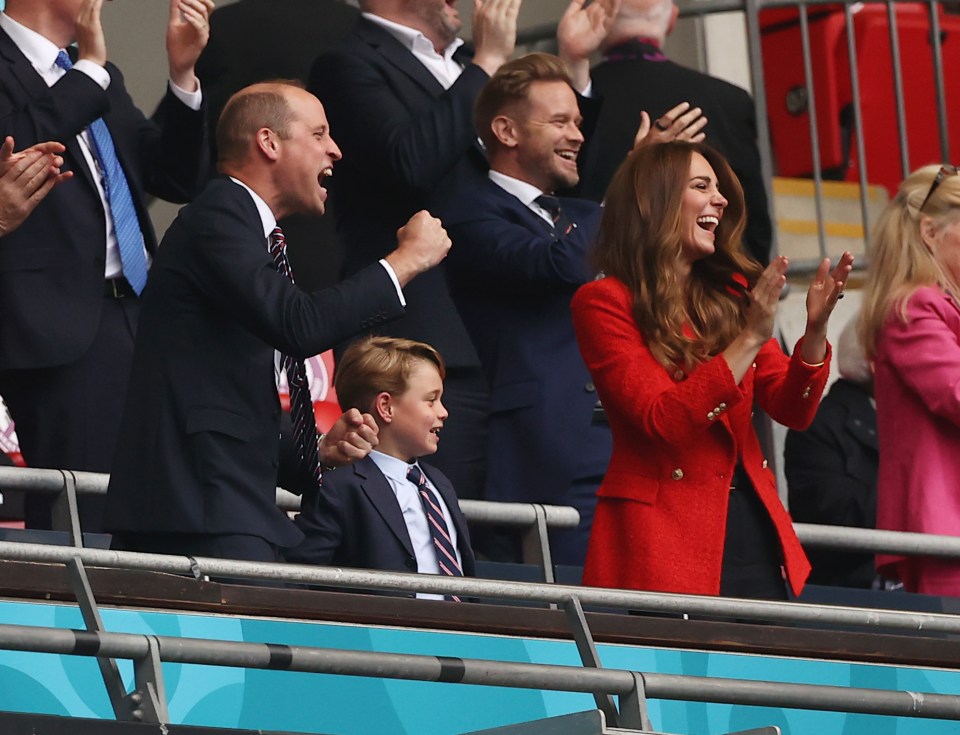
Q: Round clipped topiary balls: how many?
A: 0